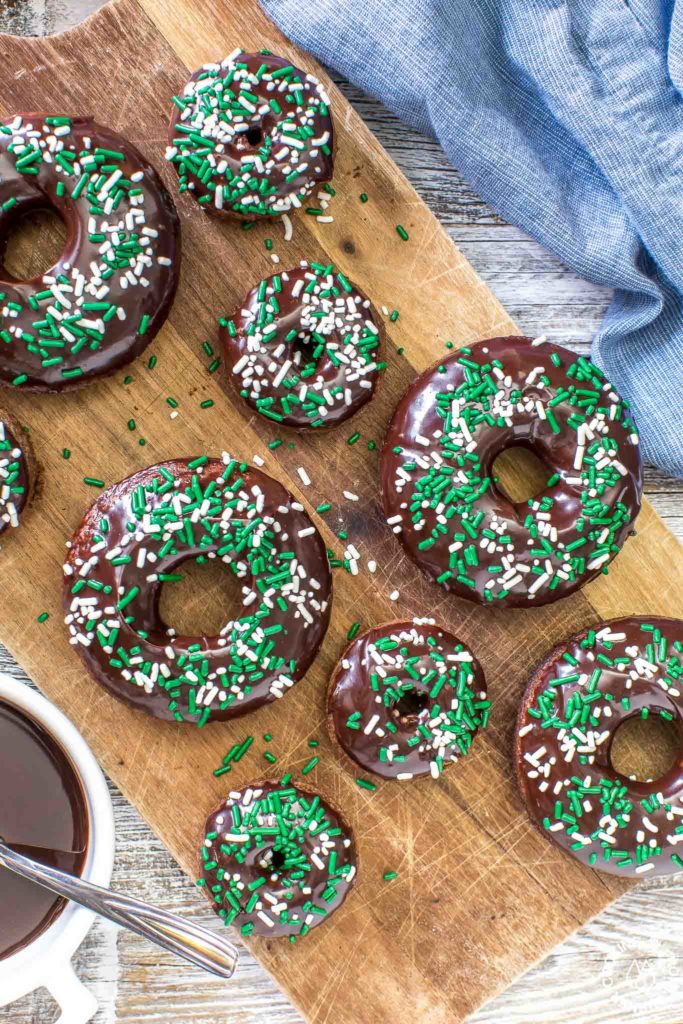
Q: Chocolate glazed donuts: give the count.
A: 9